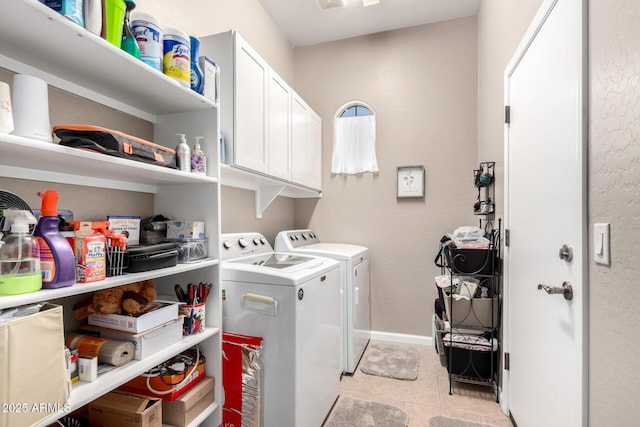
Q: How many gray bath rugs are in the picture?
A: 3